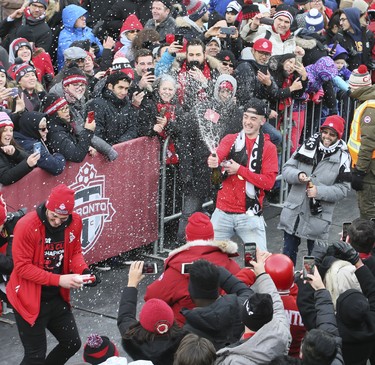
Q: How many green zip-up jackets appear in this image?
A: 1